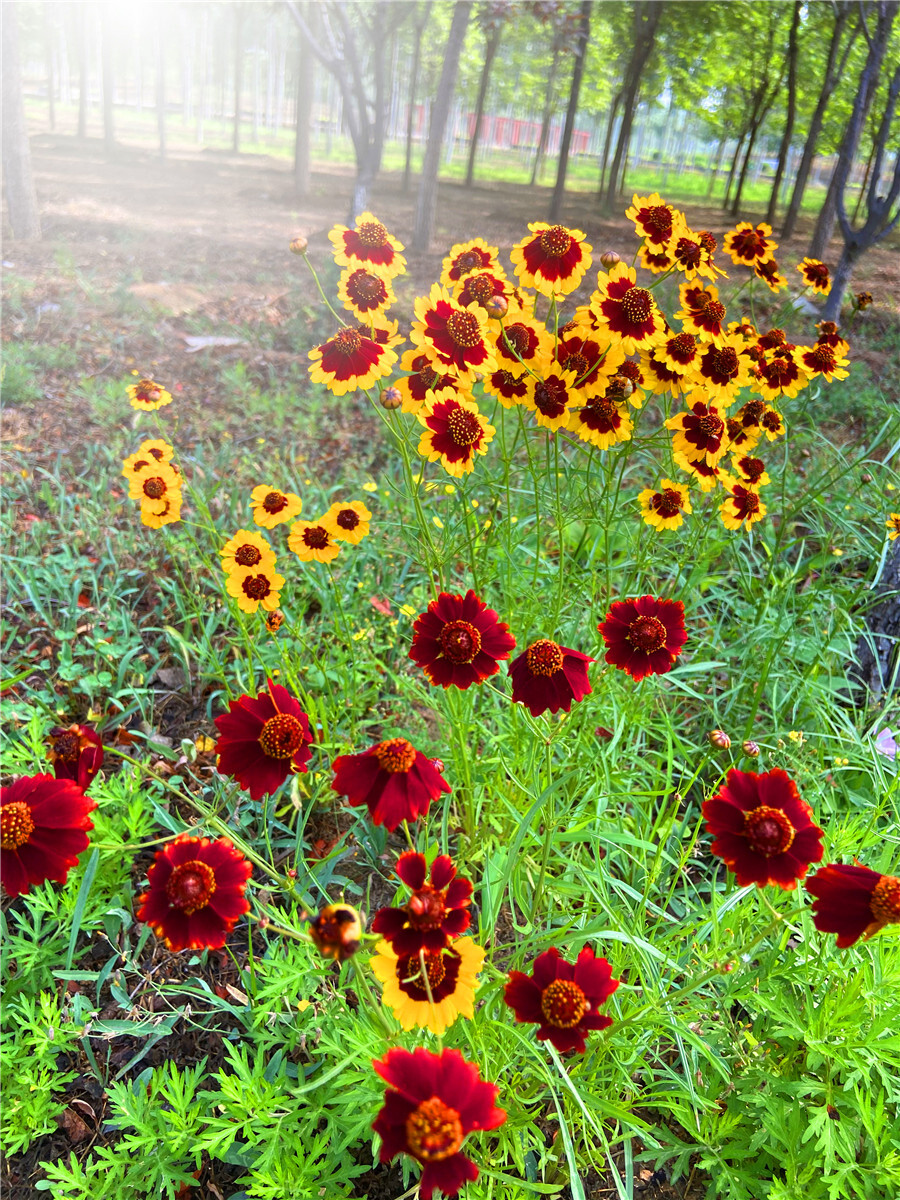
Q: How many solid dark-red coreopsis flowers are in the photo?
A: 13